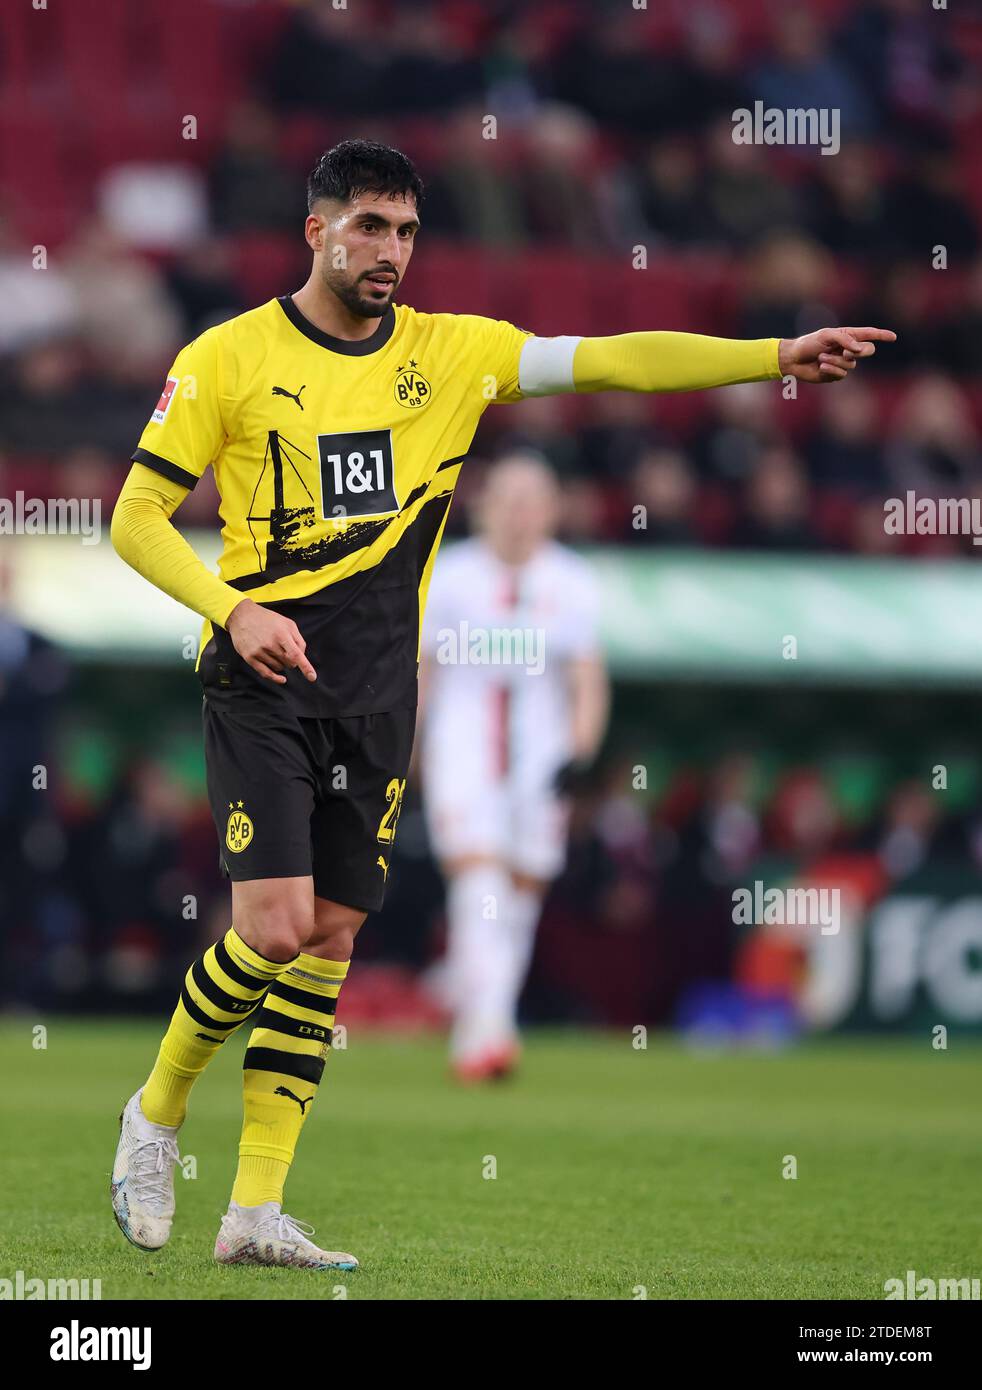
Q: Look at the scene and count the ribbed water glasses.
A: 0